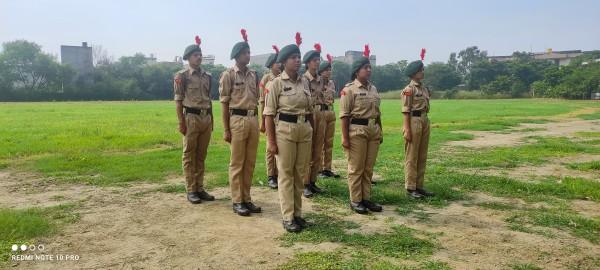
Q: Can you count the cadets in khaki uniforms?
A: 8